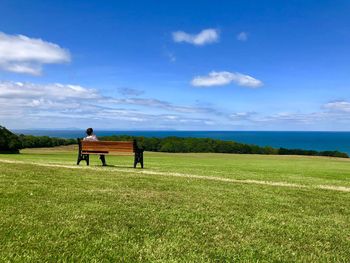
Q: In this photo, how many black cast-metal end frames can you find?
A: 2